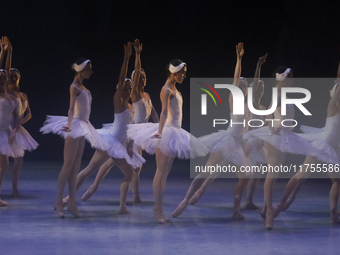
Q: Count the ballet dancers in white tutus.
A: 10